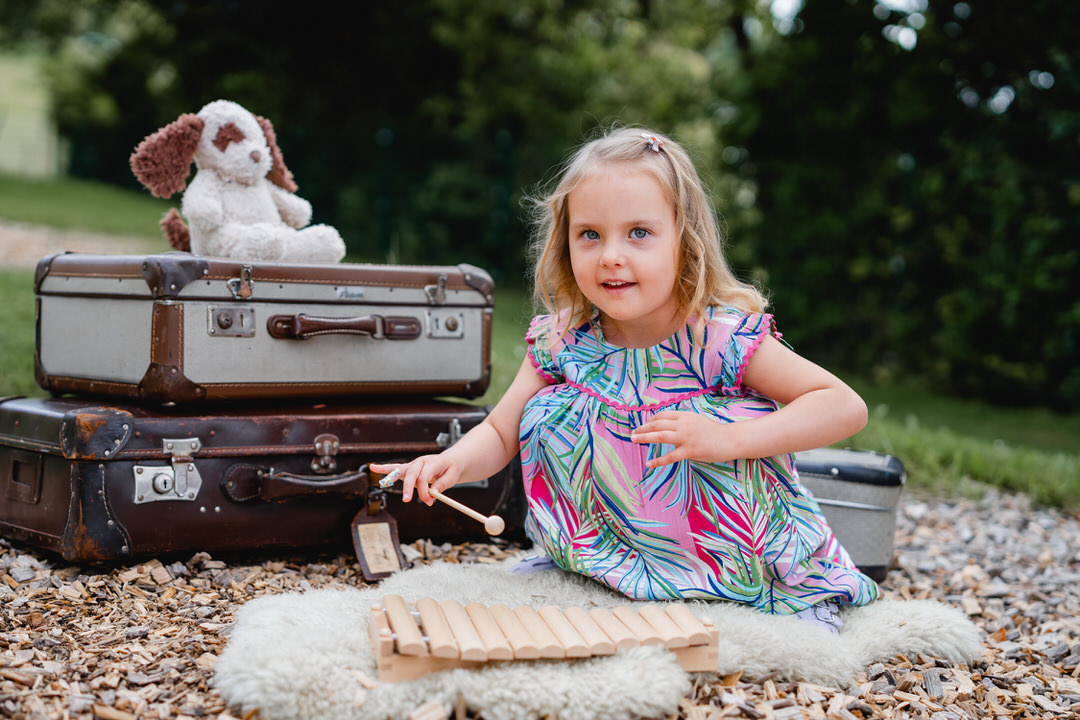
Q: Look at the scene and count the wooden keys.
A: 12